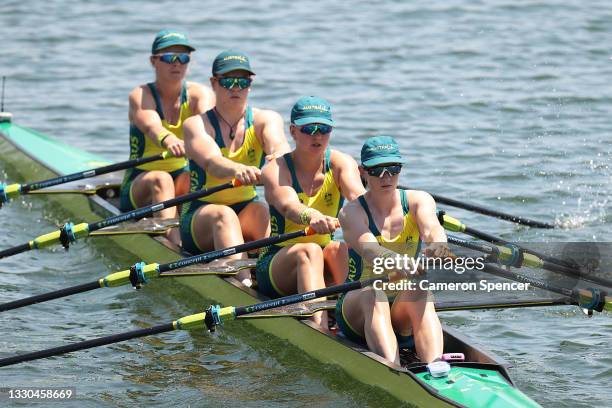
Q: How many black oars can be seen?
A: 8